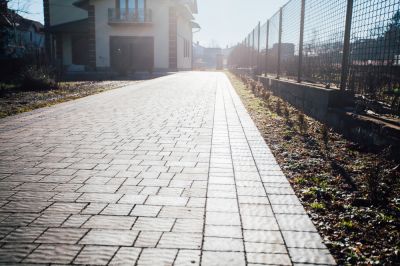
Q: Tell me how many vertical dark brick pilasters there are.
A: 2